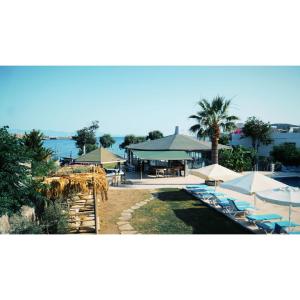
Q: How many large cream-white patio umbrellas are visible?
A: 3